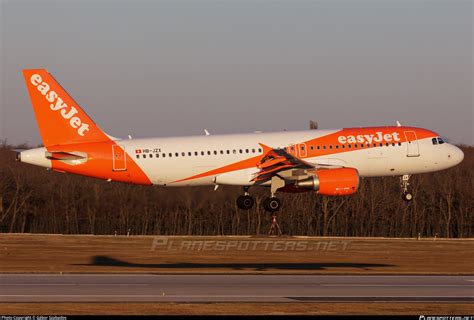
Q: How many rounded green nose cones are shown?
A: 0